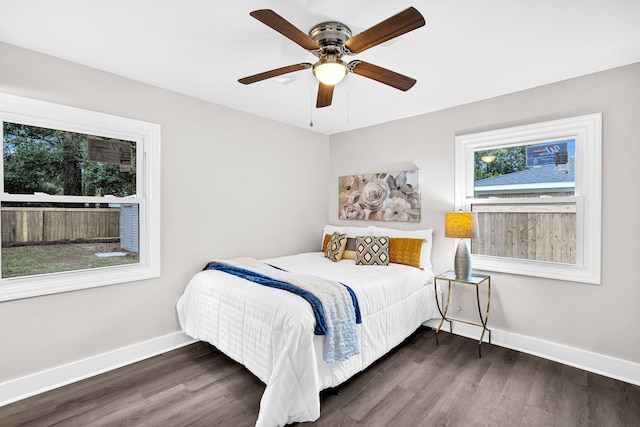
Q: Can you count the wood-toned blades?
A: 5